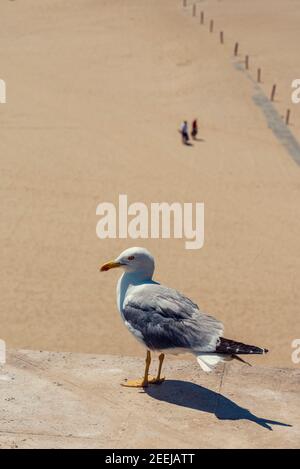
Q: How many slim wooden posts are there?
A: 10